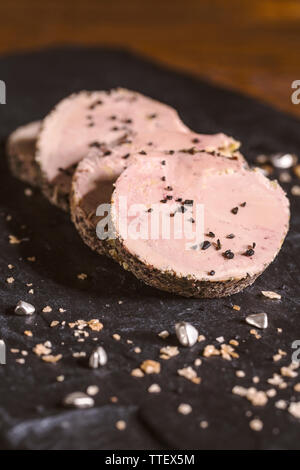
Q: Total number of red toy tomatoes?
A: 0